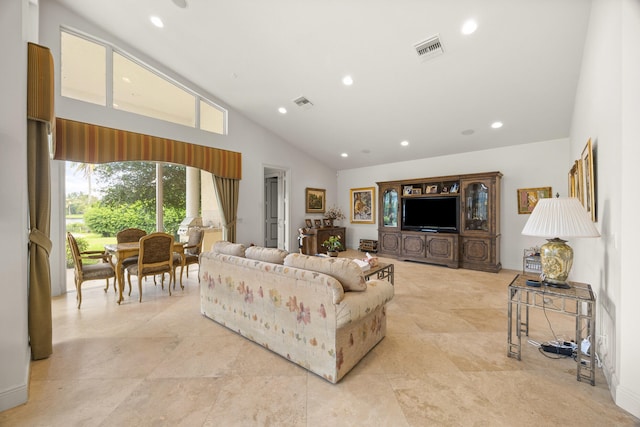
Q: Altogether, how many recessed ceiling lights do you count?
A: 7